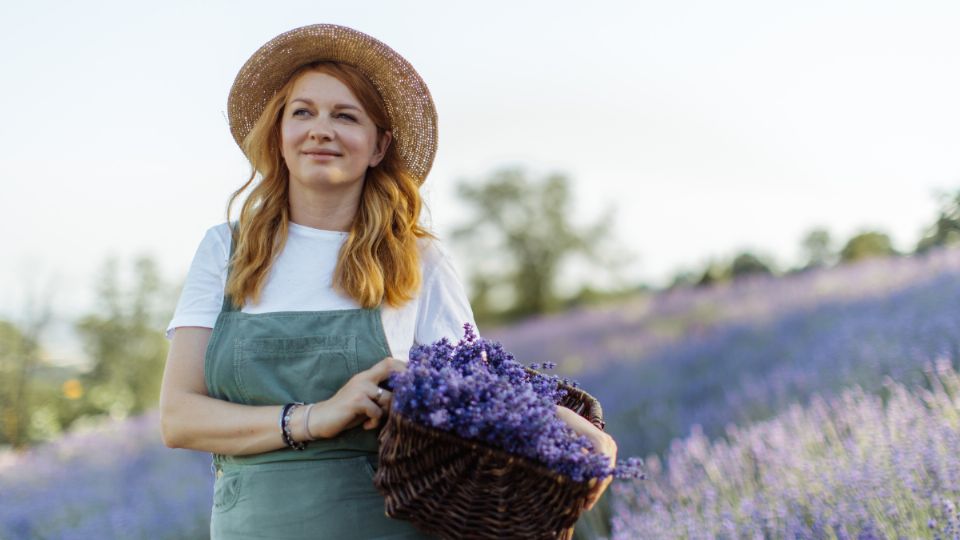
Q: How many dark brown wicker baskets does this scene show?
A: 1